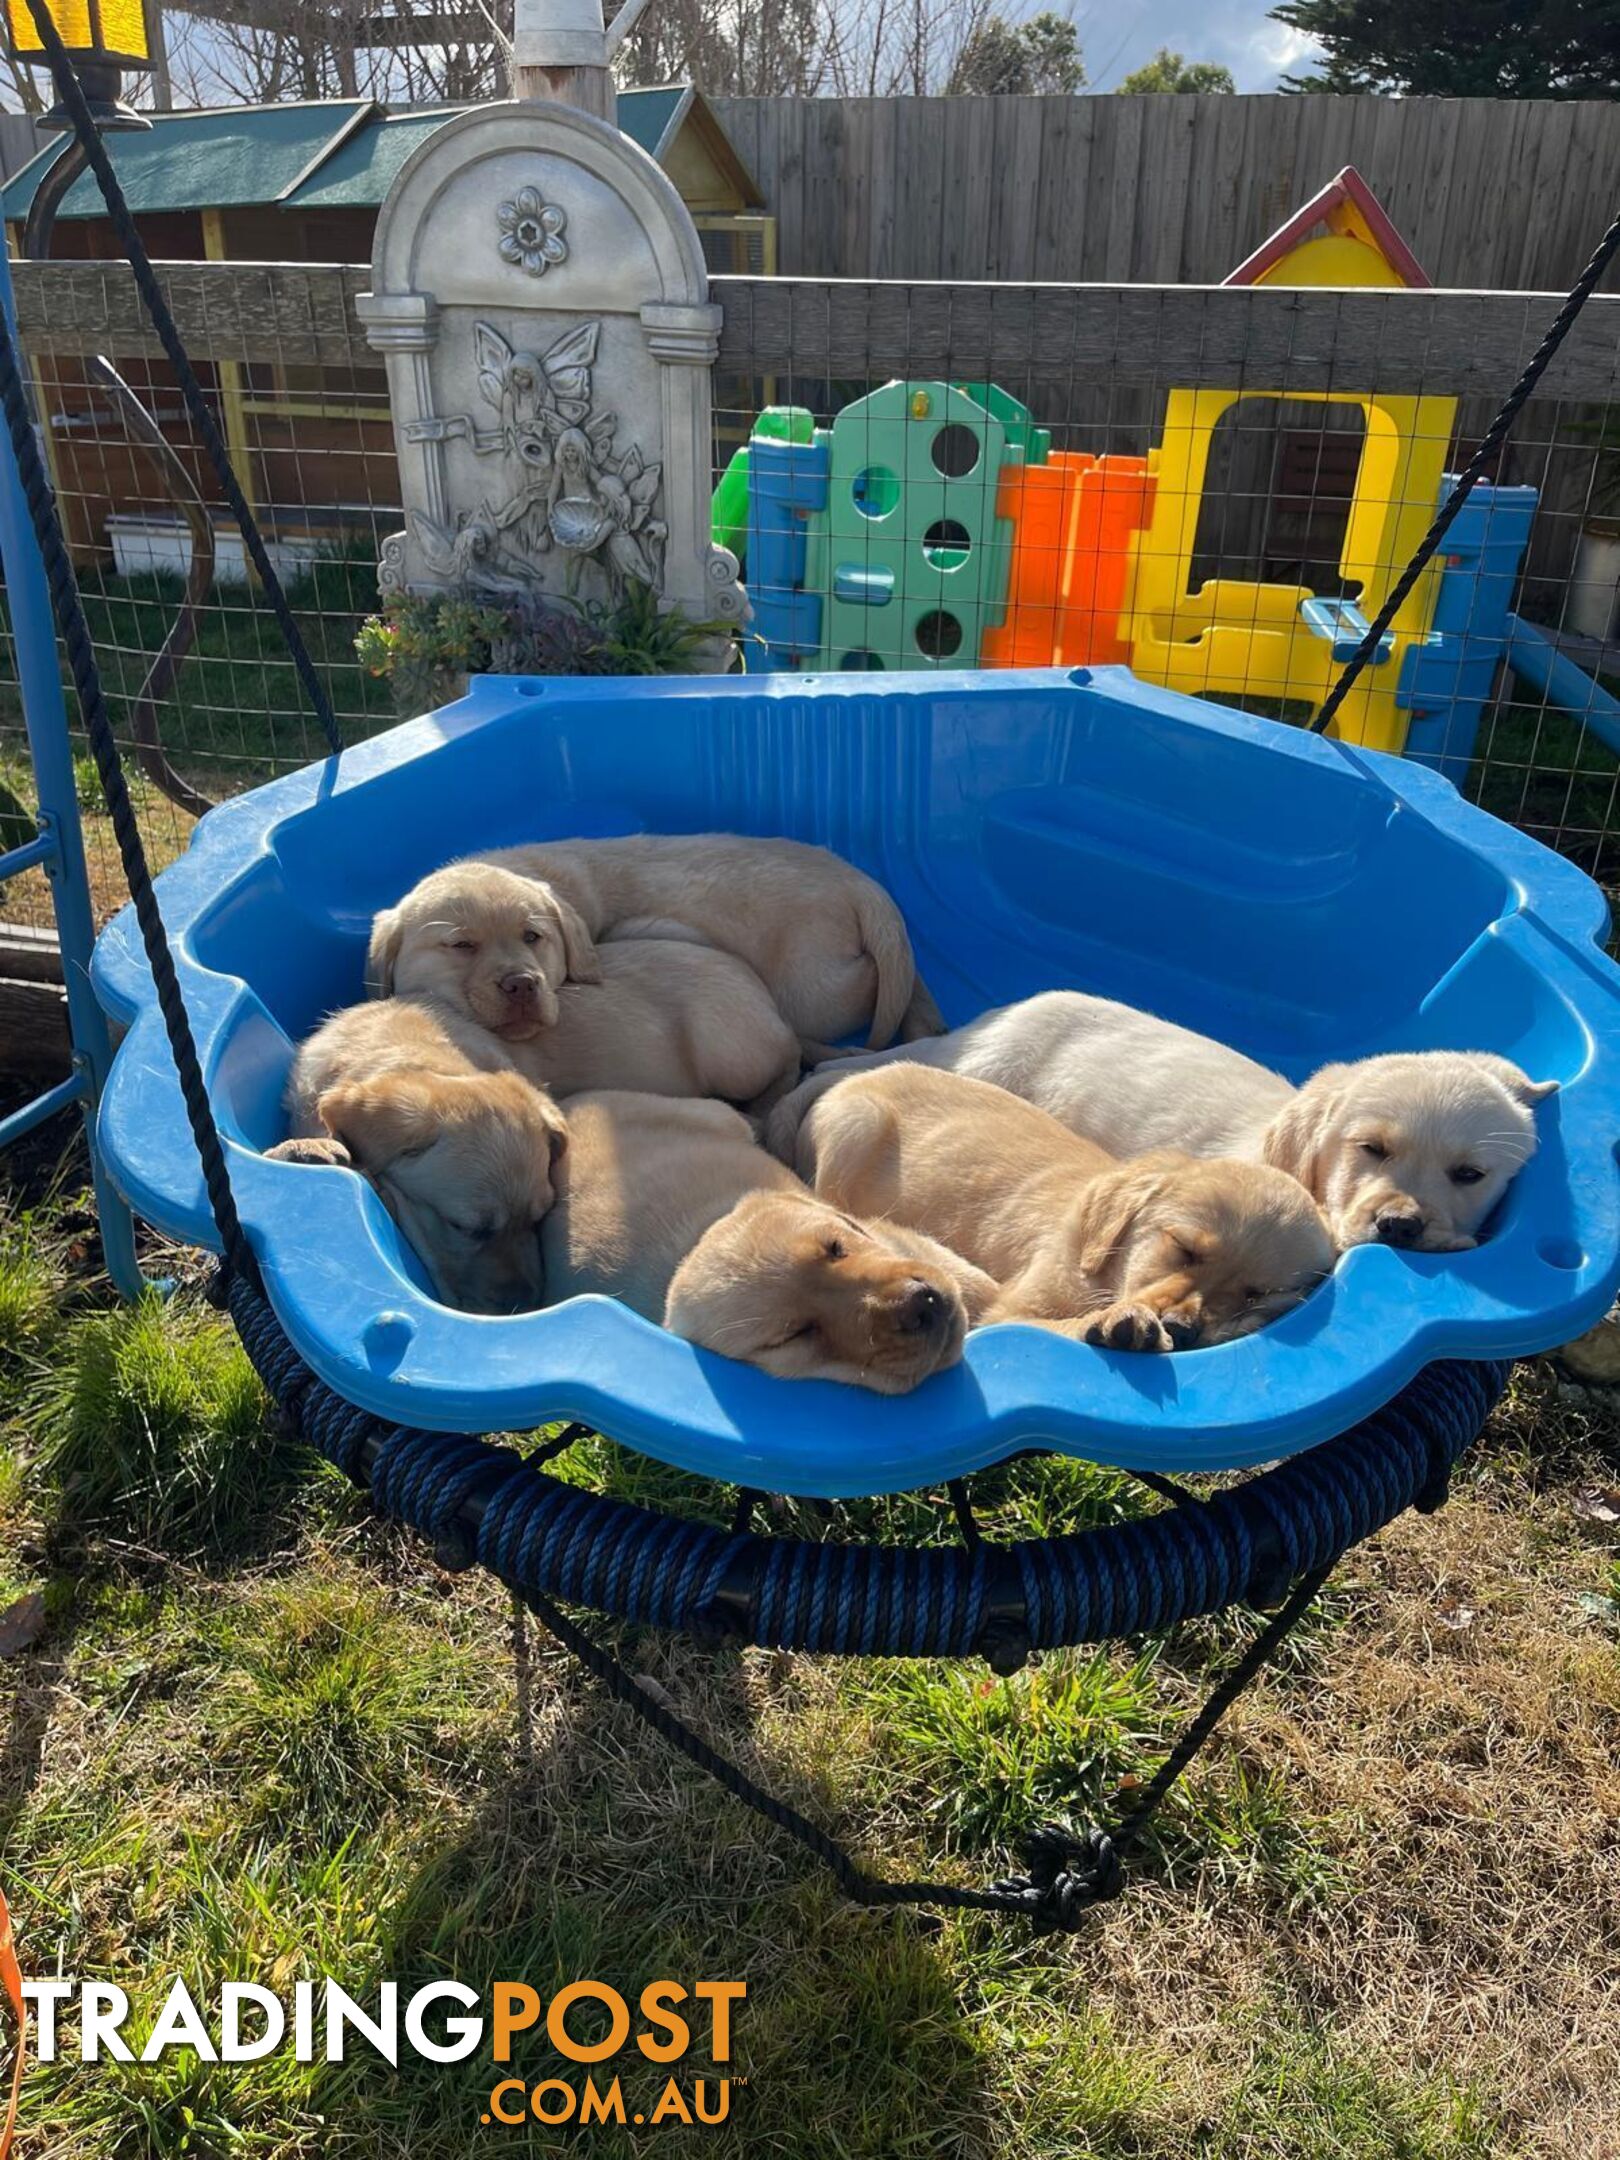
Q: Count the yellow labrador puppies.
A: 5